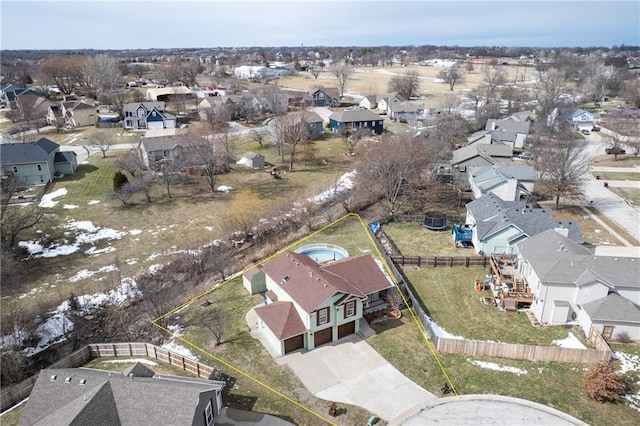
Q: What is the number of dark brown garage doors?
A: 3